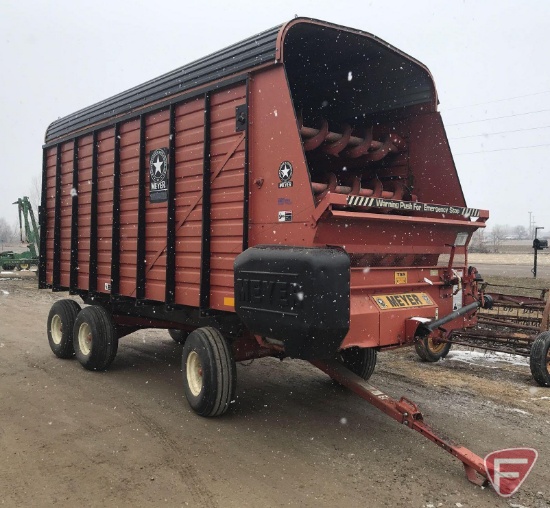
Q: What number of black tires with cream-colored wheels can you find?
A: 3